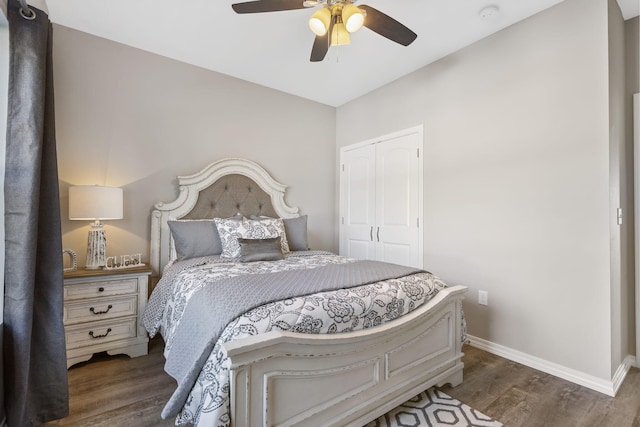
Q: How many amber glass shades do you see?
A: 3